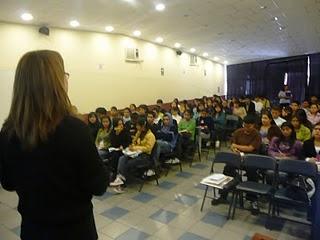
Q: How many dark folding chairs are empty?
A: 3